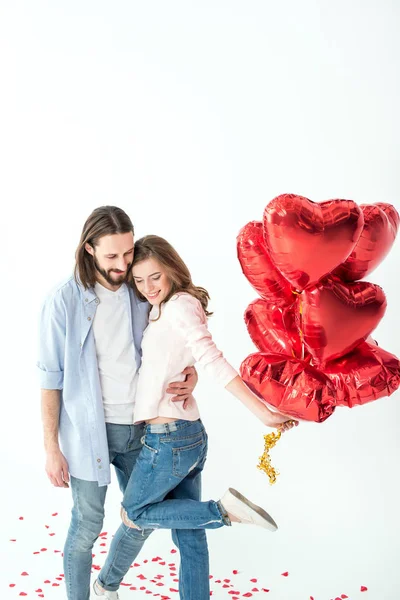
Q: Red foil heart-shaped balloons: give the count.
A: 7